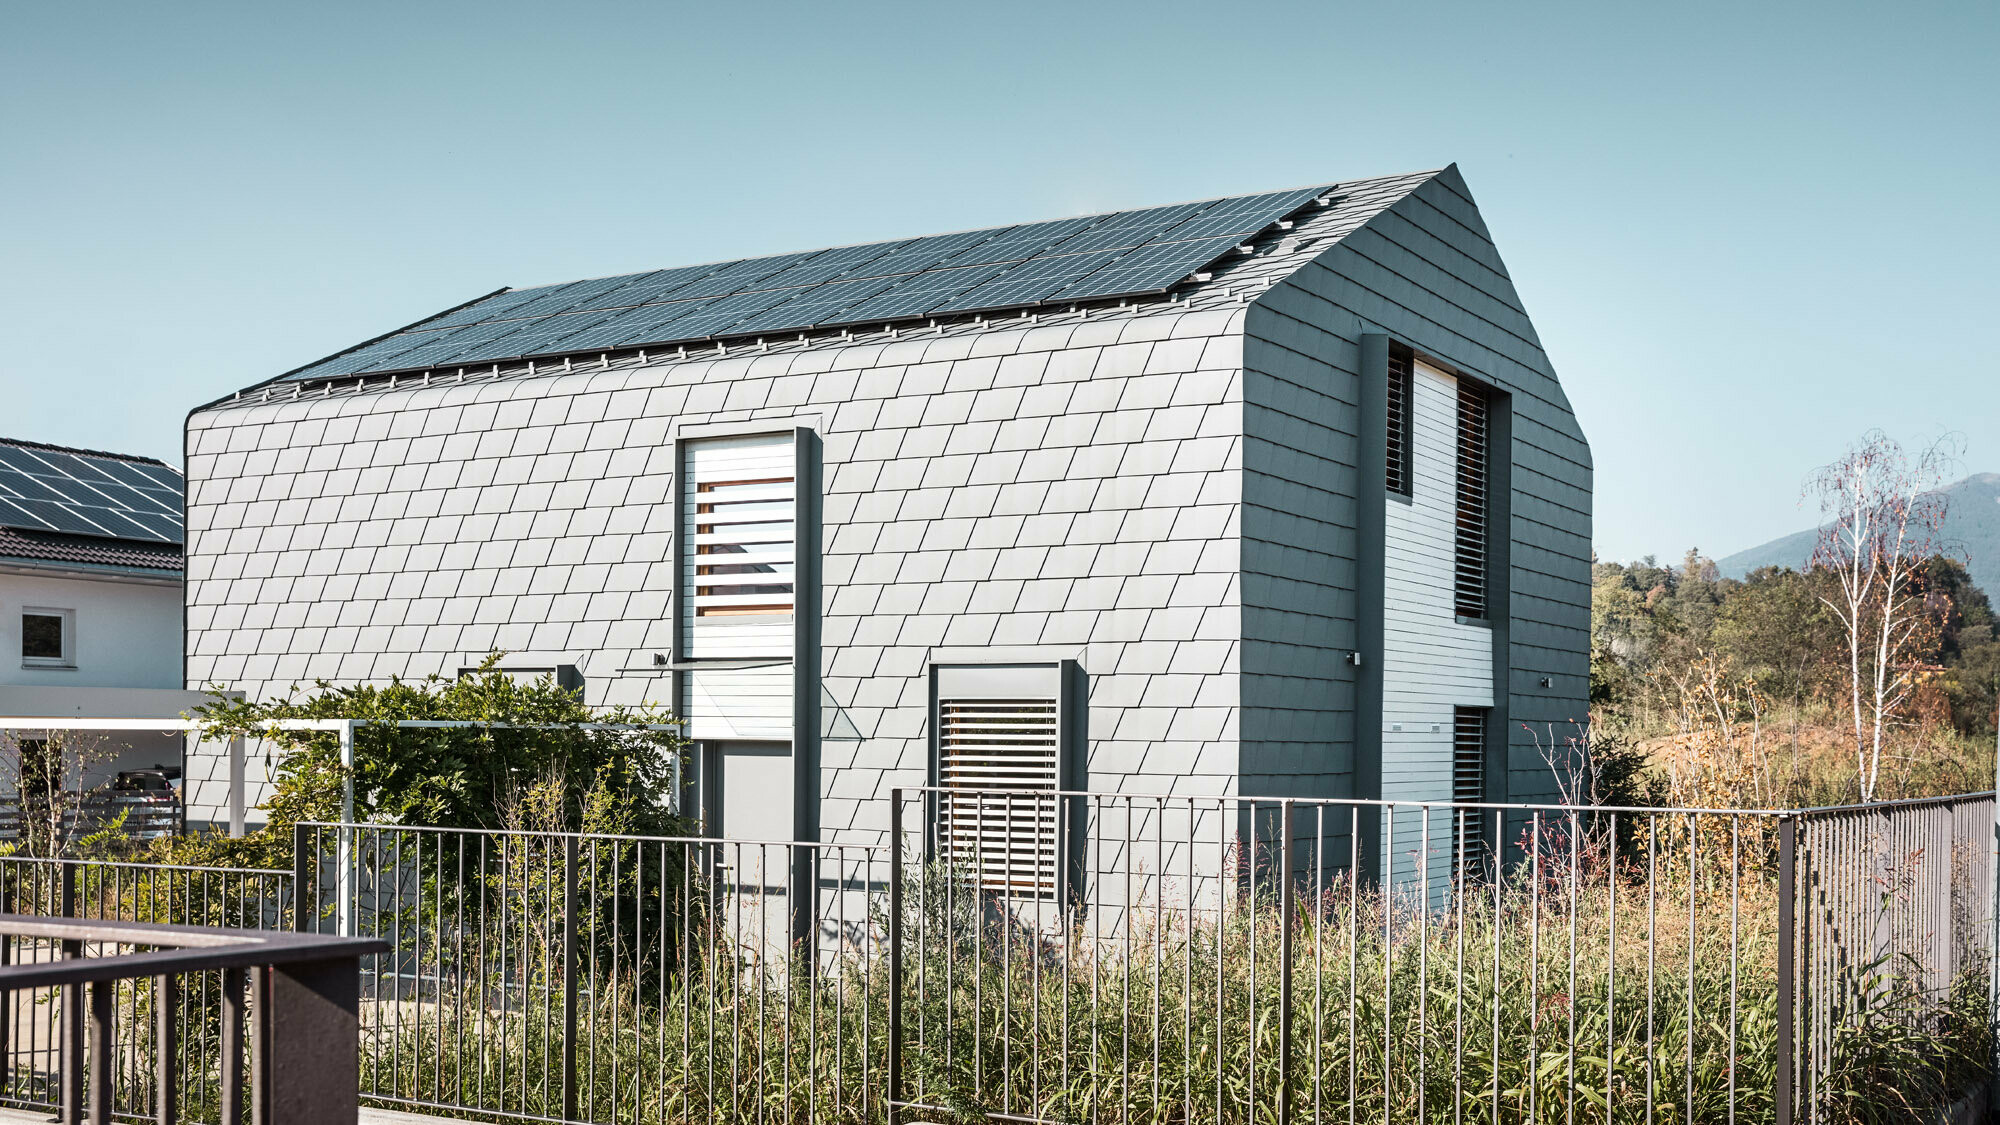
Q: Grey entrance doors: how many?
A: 1